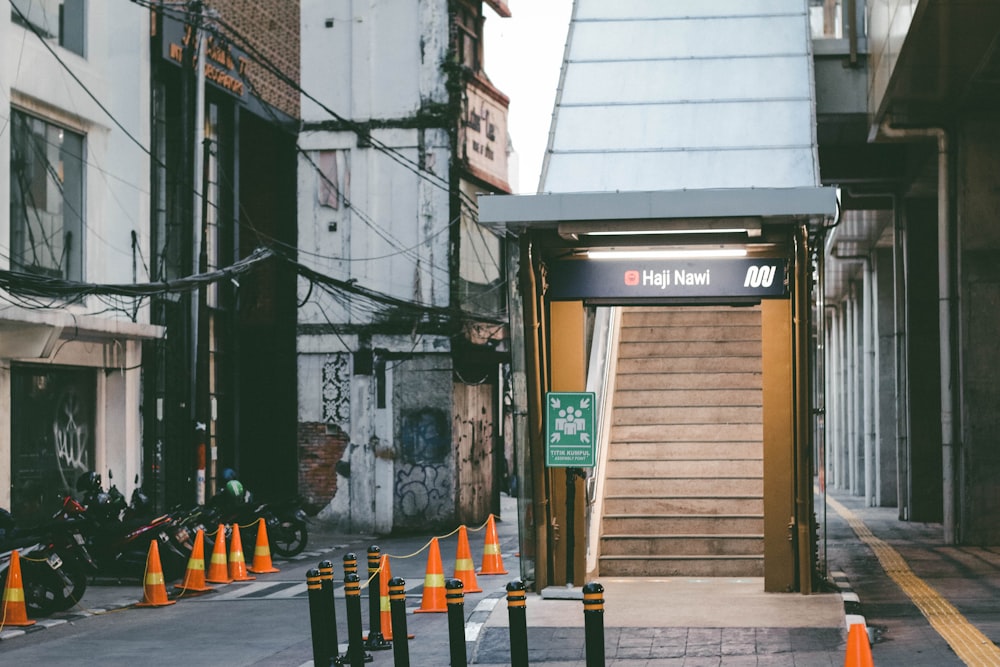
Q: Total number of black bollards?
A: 9